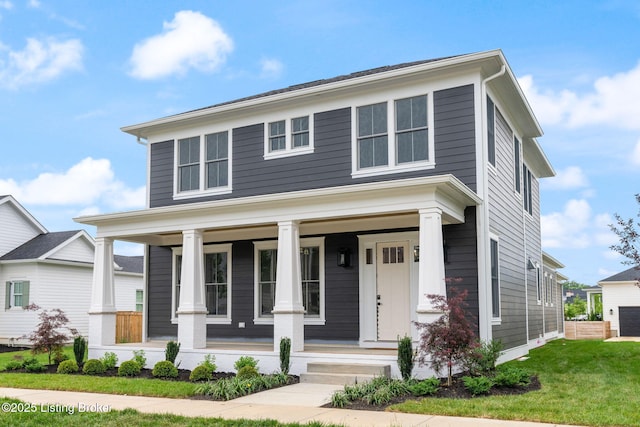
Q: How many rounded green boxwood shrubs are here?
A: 6